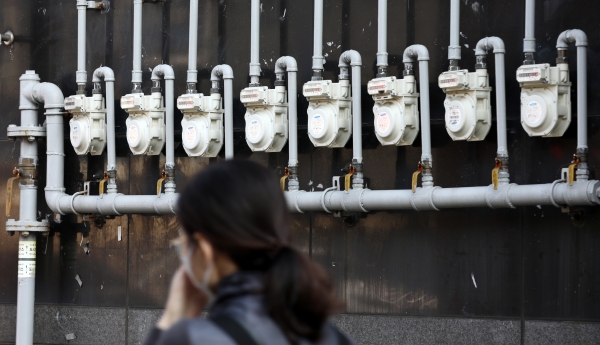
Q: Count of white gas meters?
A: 8